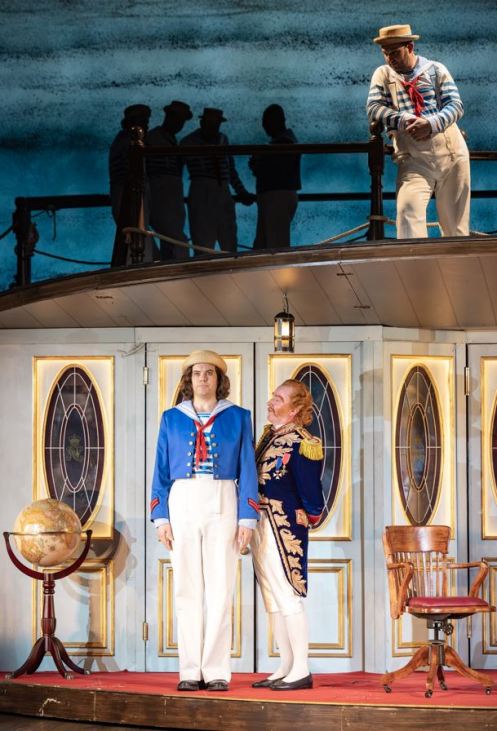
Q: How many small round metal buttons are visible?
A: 10